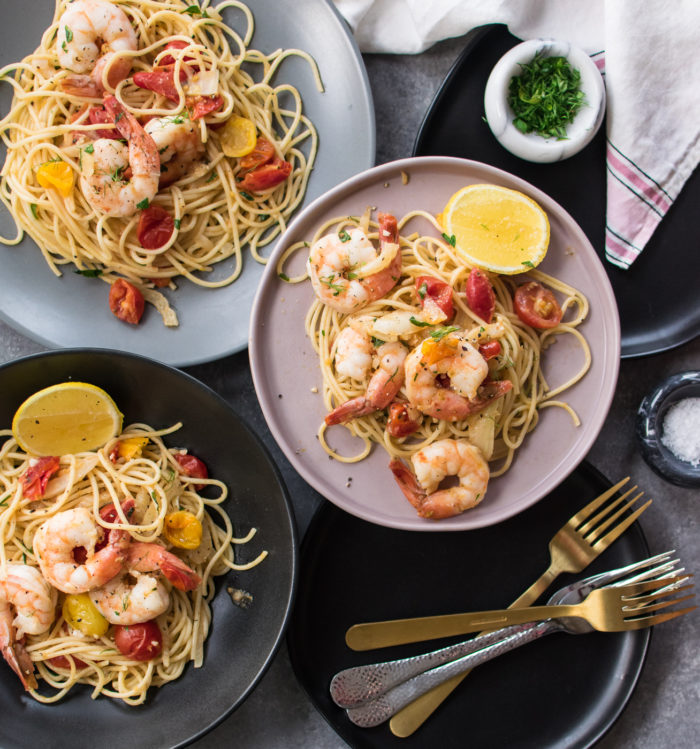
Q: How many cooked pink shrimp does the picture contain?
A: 10